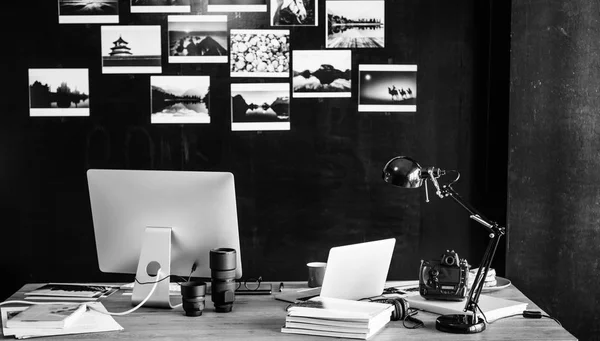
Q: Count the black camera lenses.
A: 2